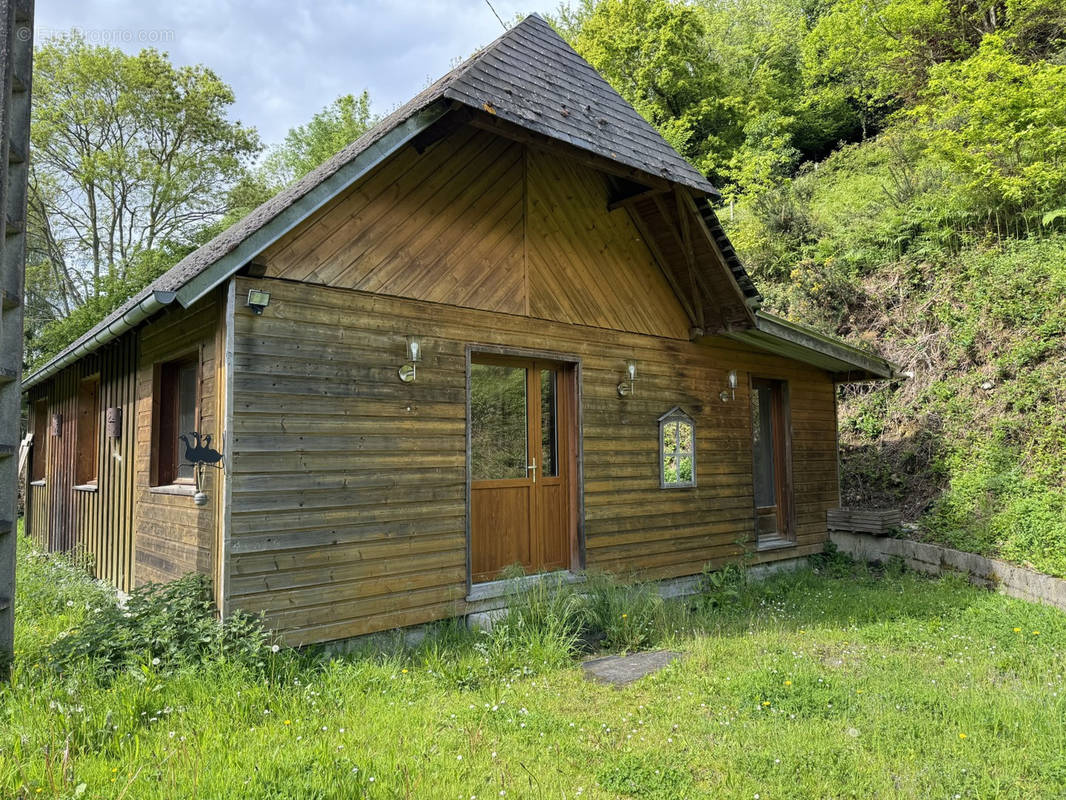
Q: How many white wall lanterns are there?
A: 3